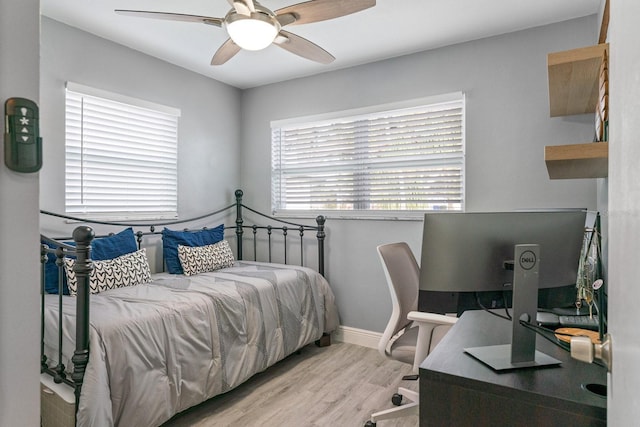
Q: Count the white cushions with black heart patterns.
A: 2